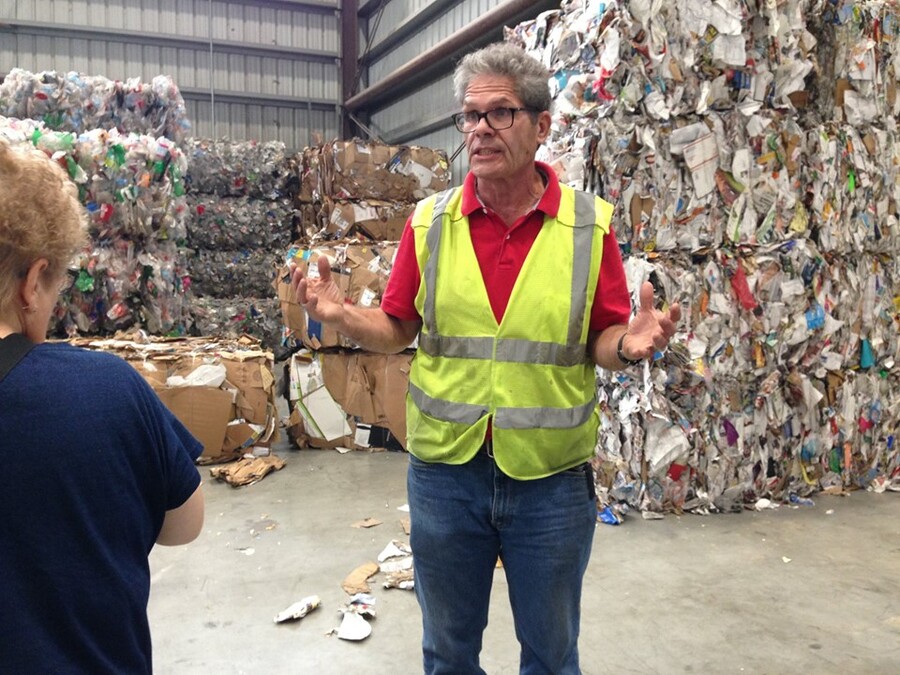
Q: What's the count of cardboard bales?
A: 5